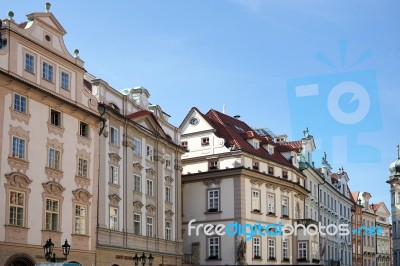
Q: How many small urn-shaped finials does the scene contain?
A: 3